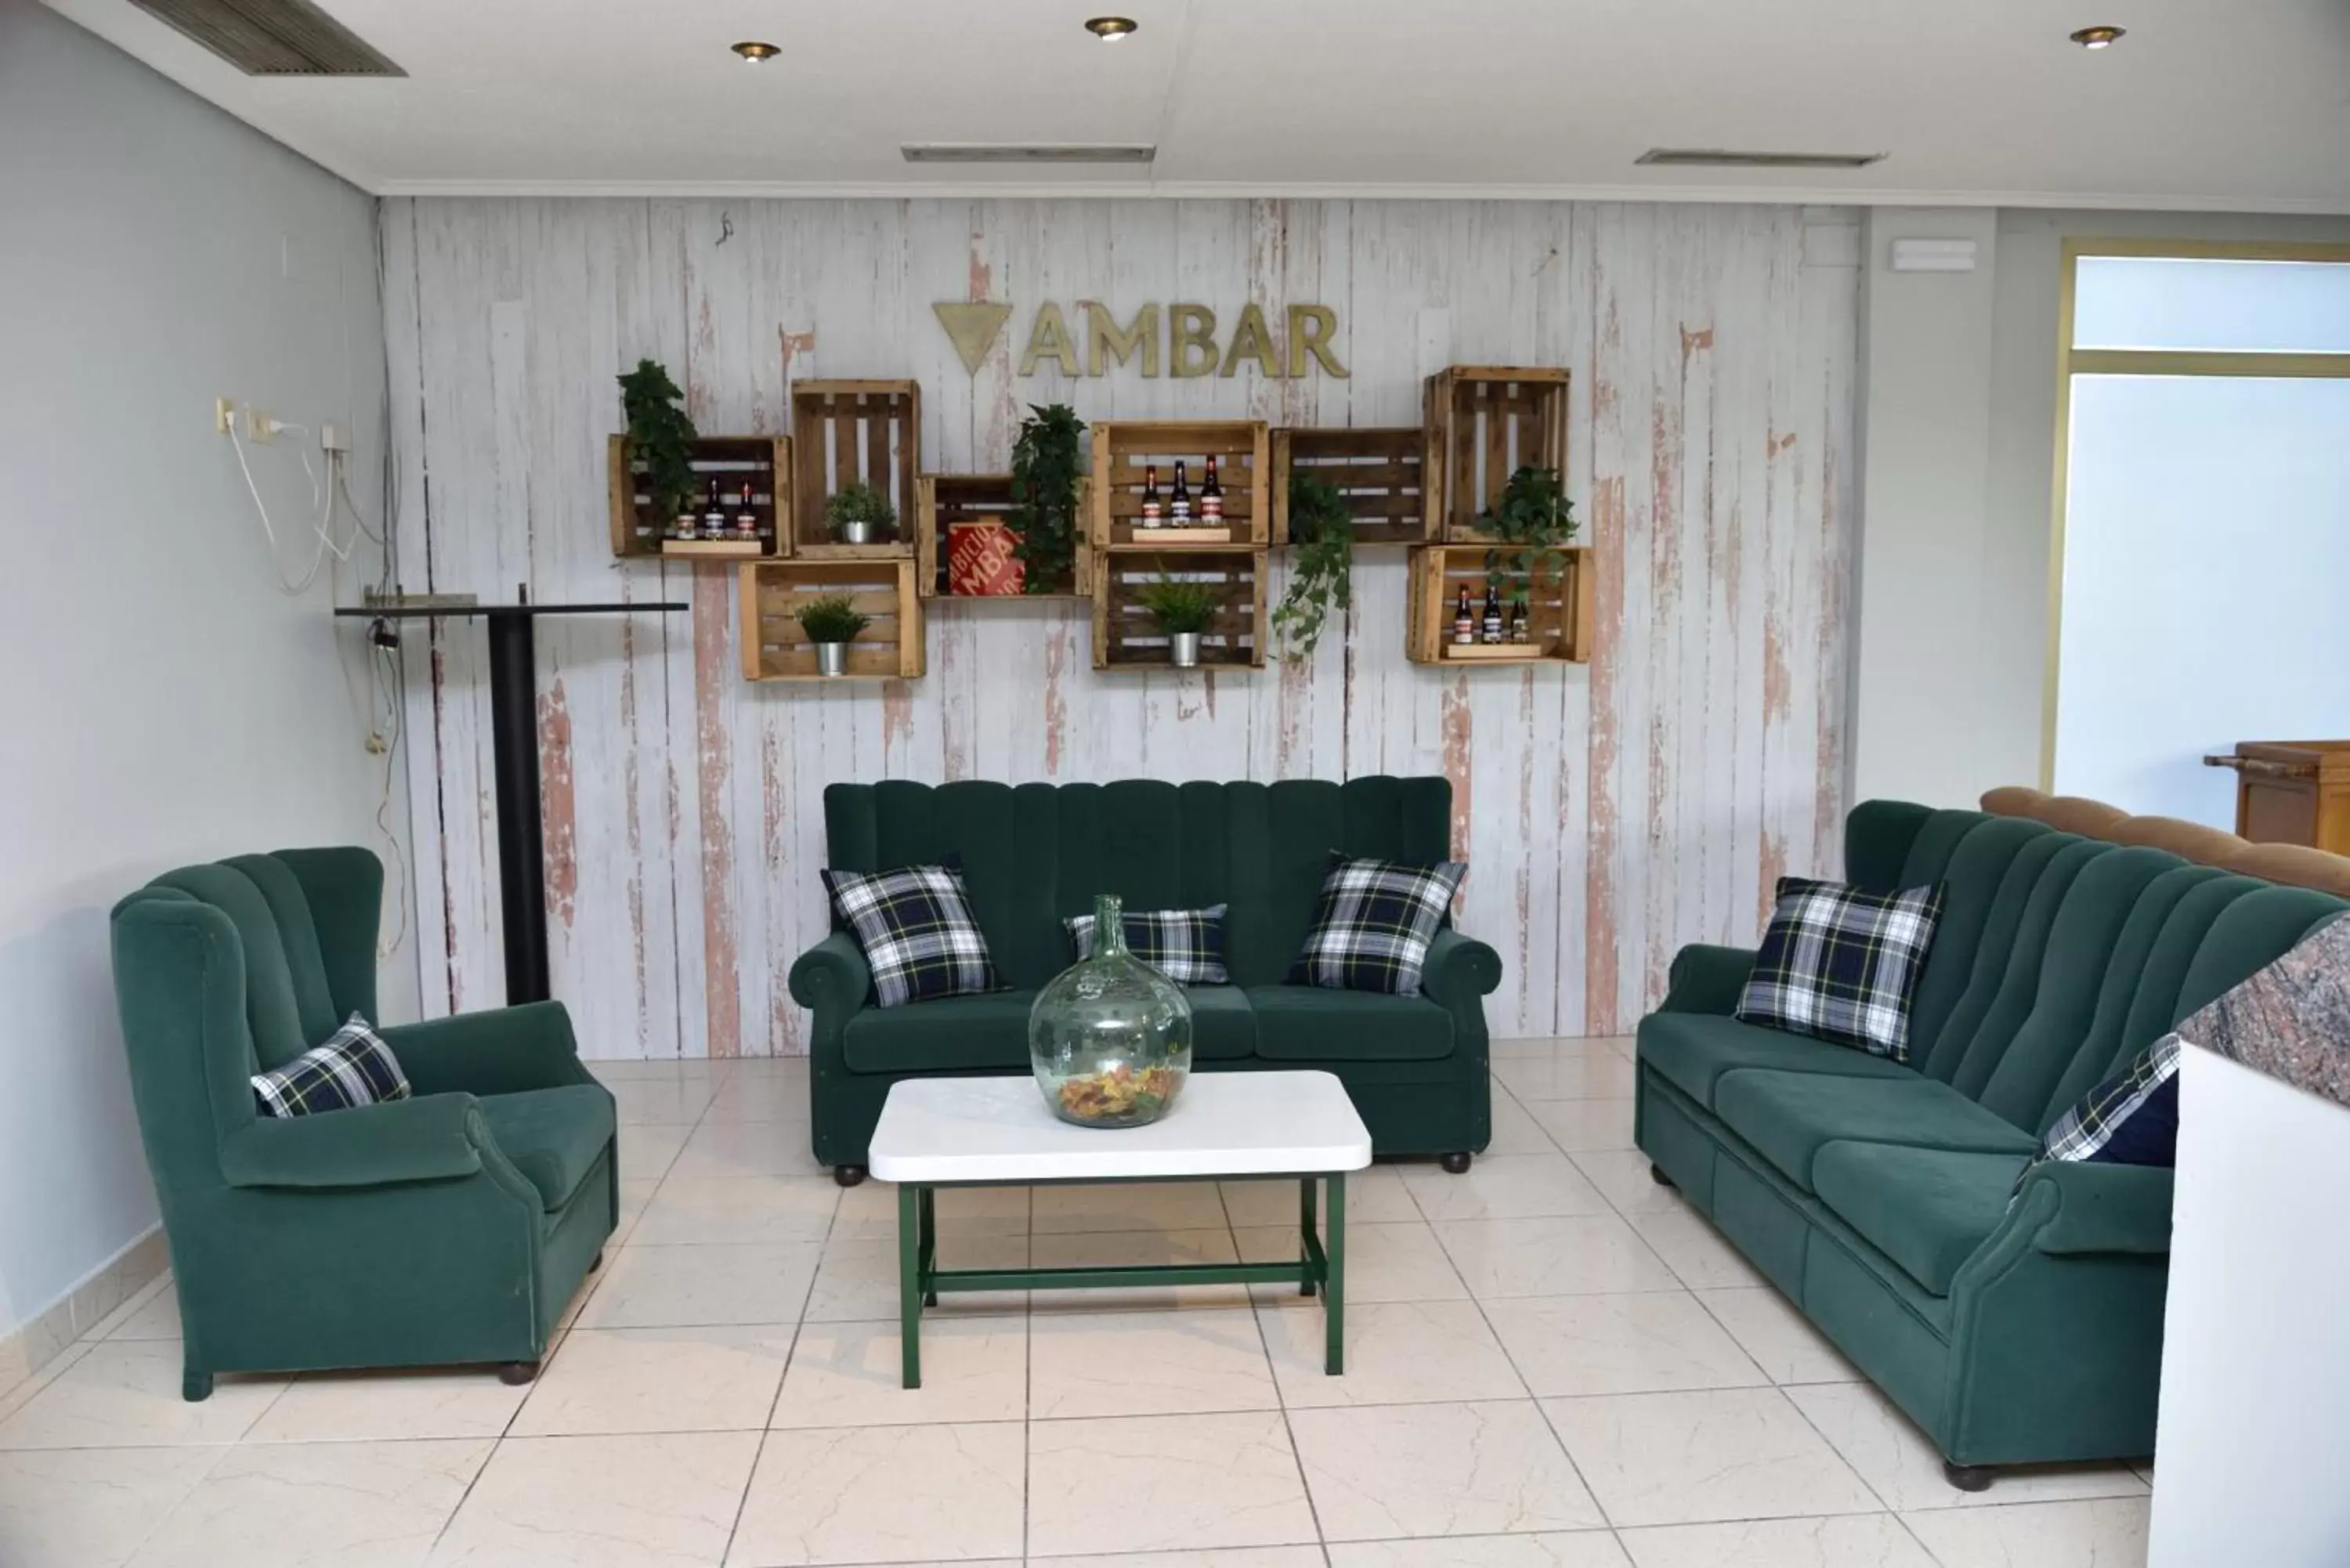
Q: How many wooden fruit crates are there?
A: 9